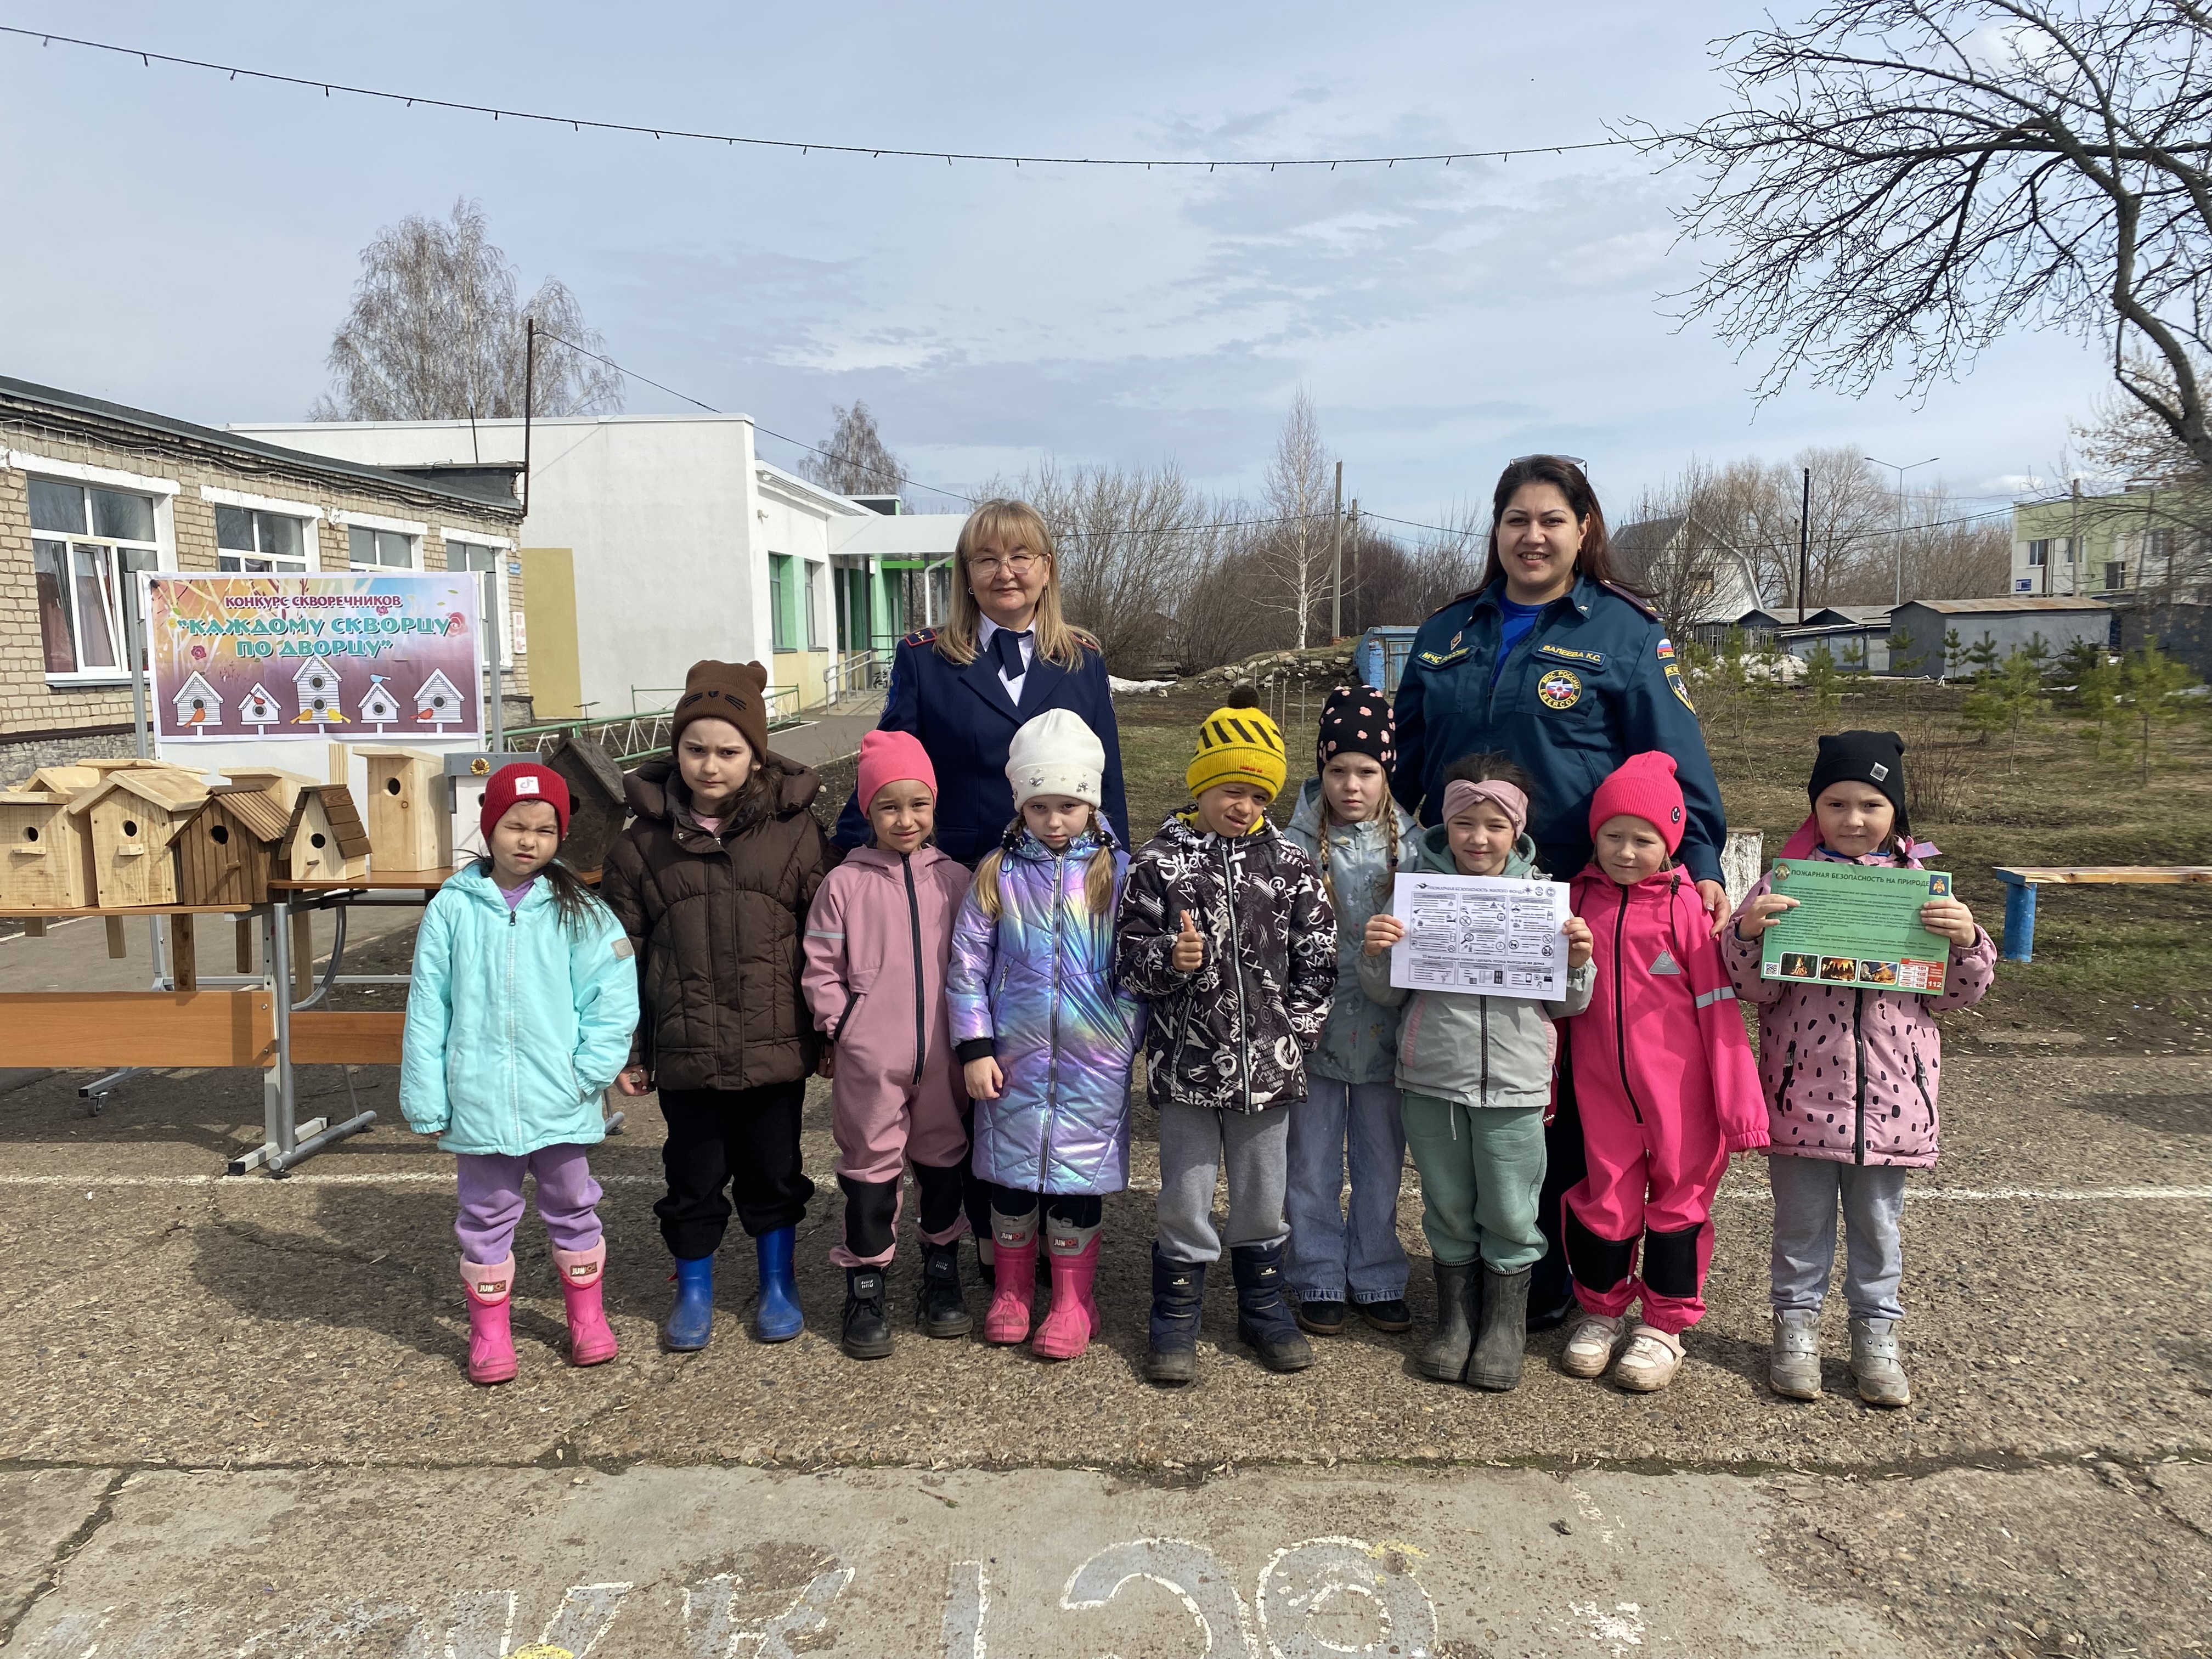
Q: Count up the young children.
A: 9